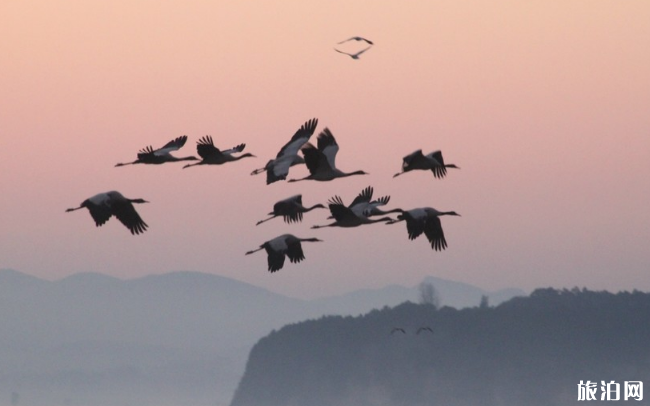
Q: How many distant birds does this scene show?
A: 4